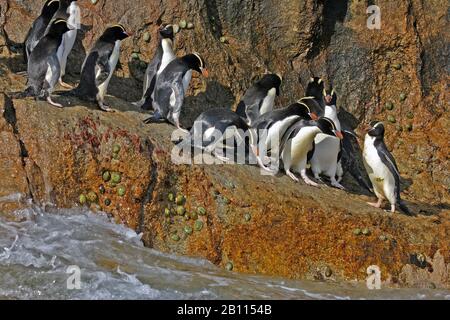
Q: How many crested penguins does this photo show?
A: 13